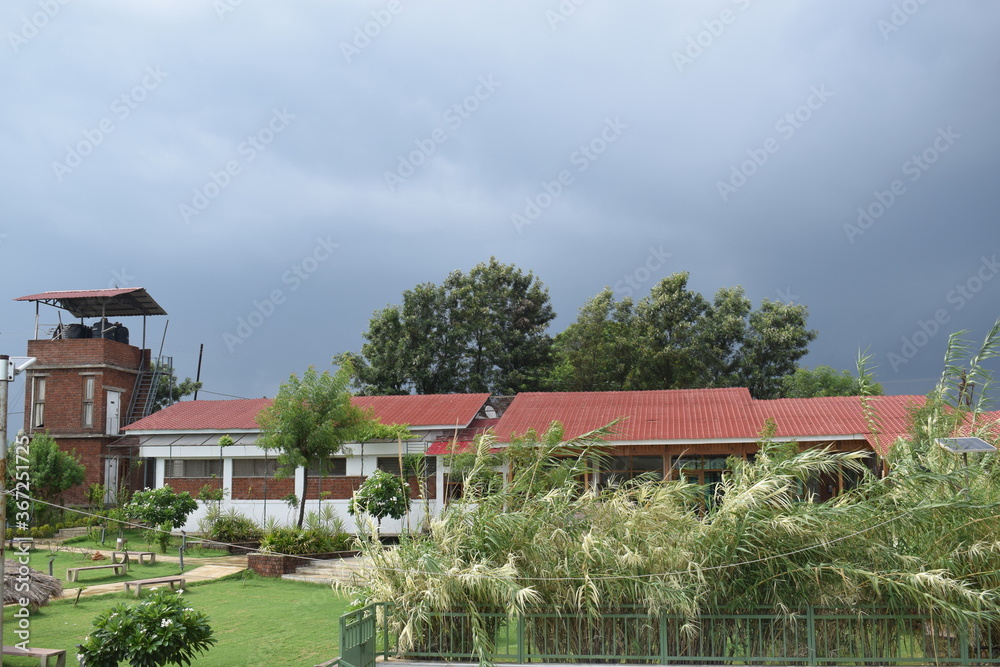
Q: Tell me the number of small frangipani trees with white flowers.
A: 3